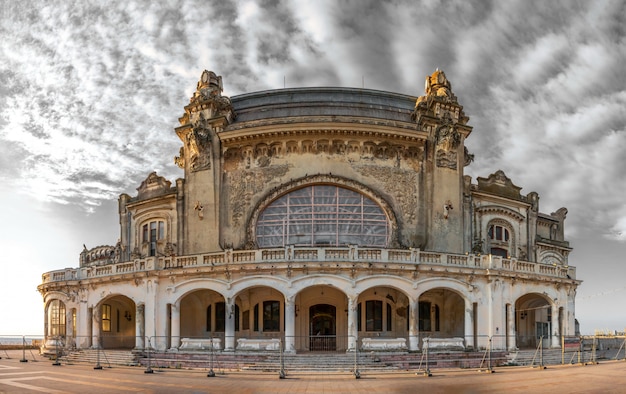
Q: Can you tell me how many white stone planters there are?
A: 4